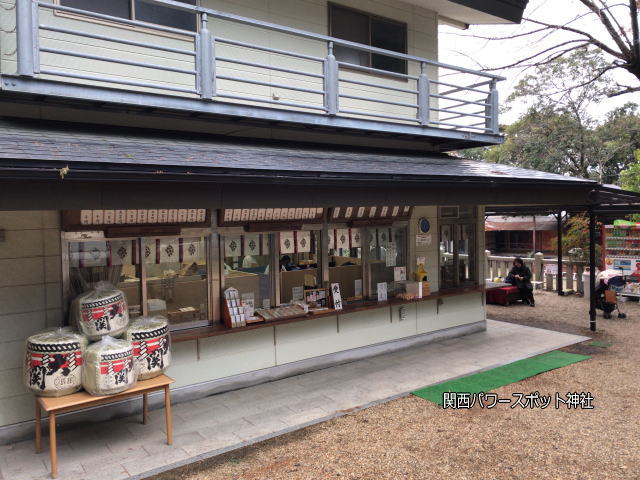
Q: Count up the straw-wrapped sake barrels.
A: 4